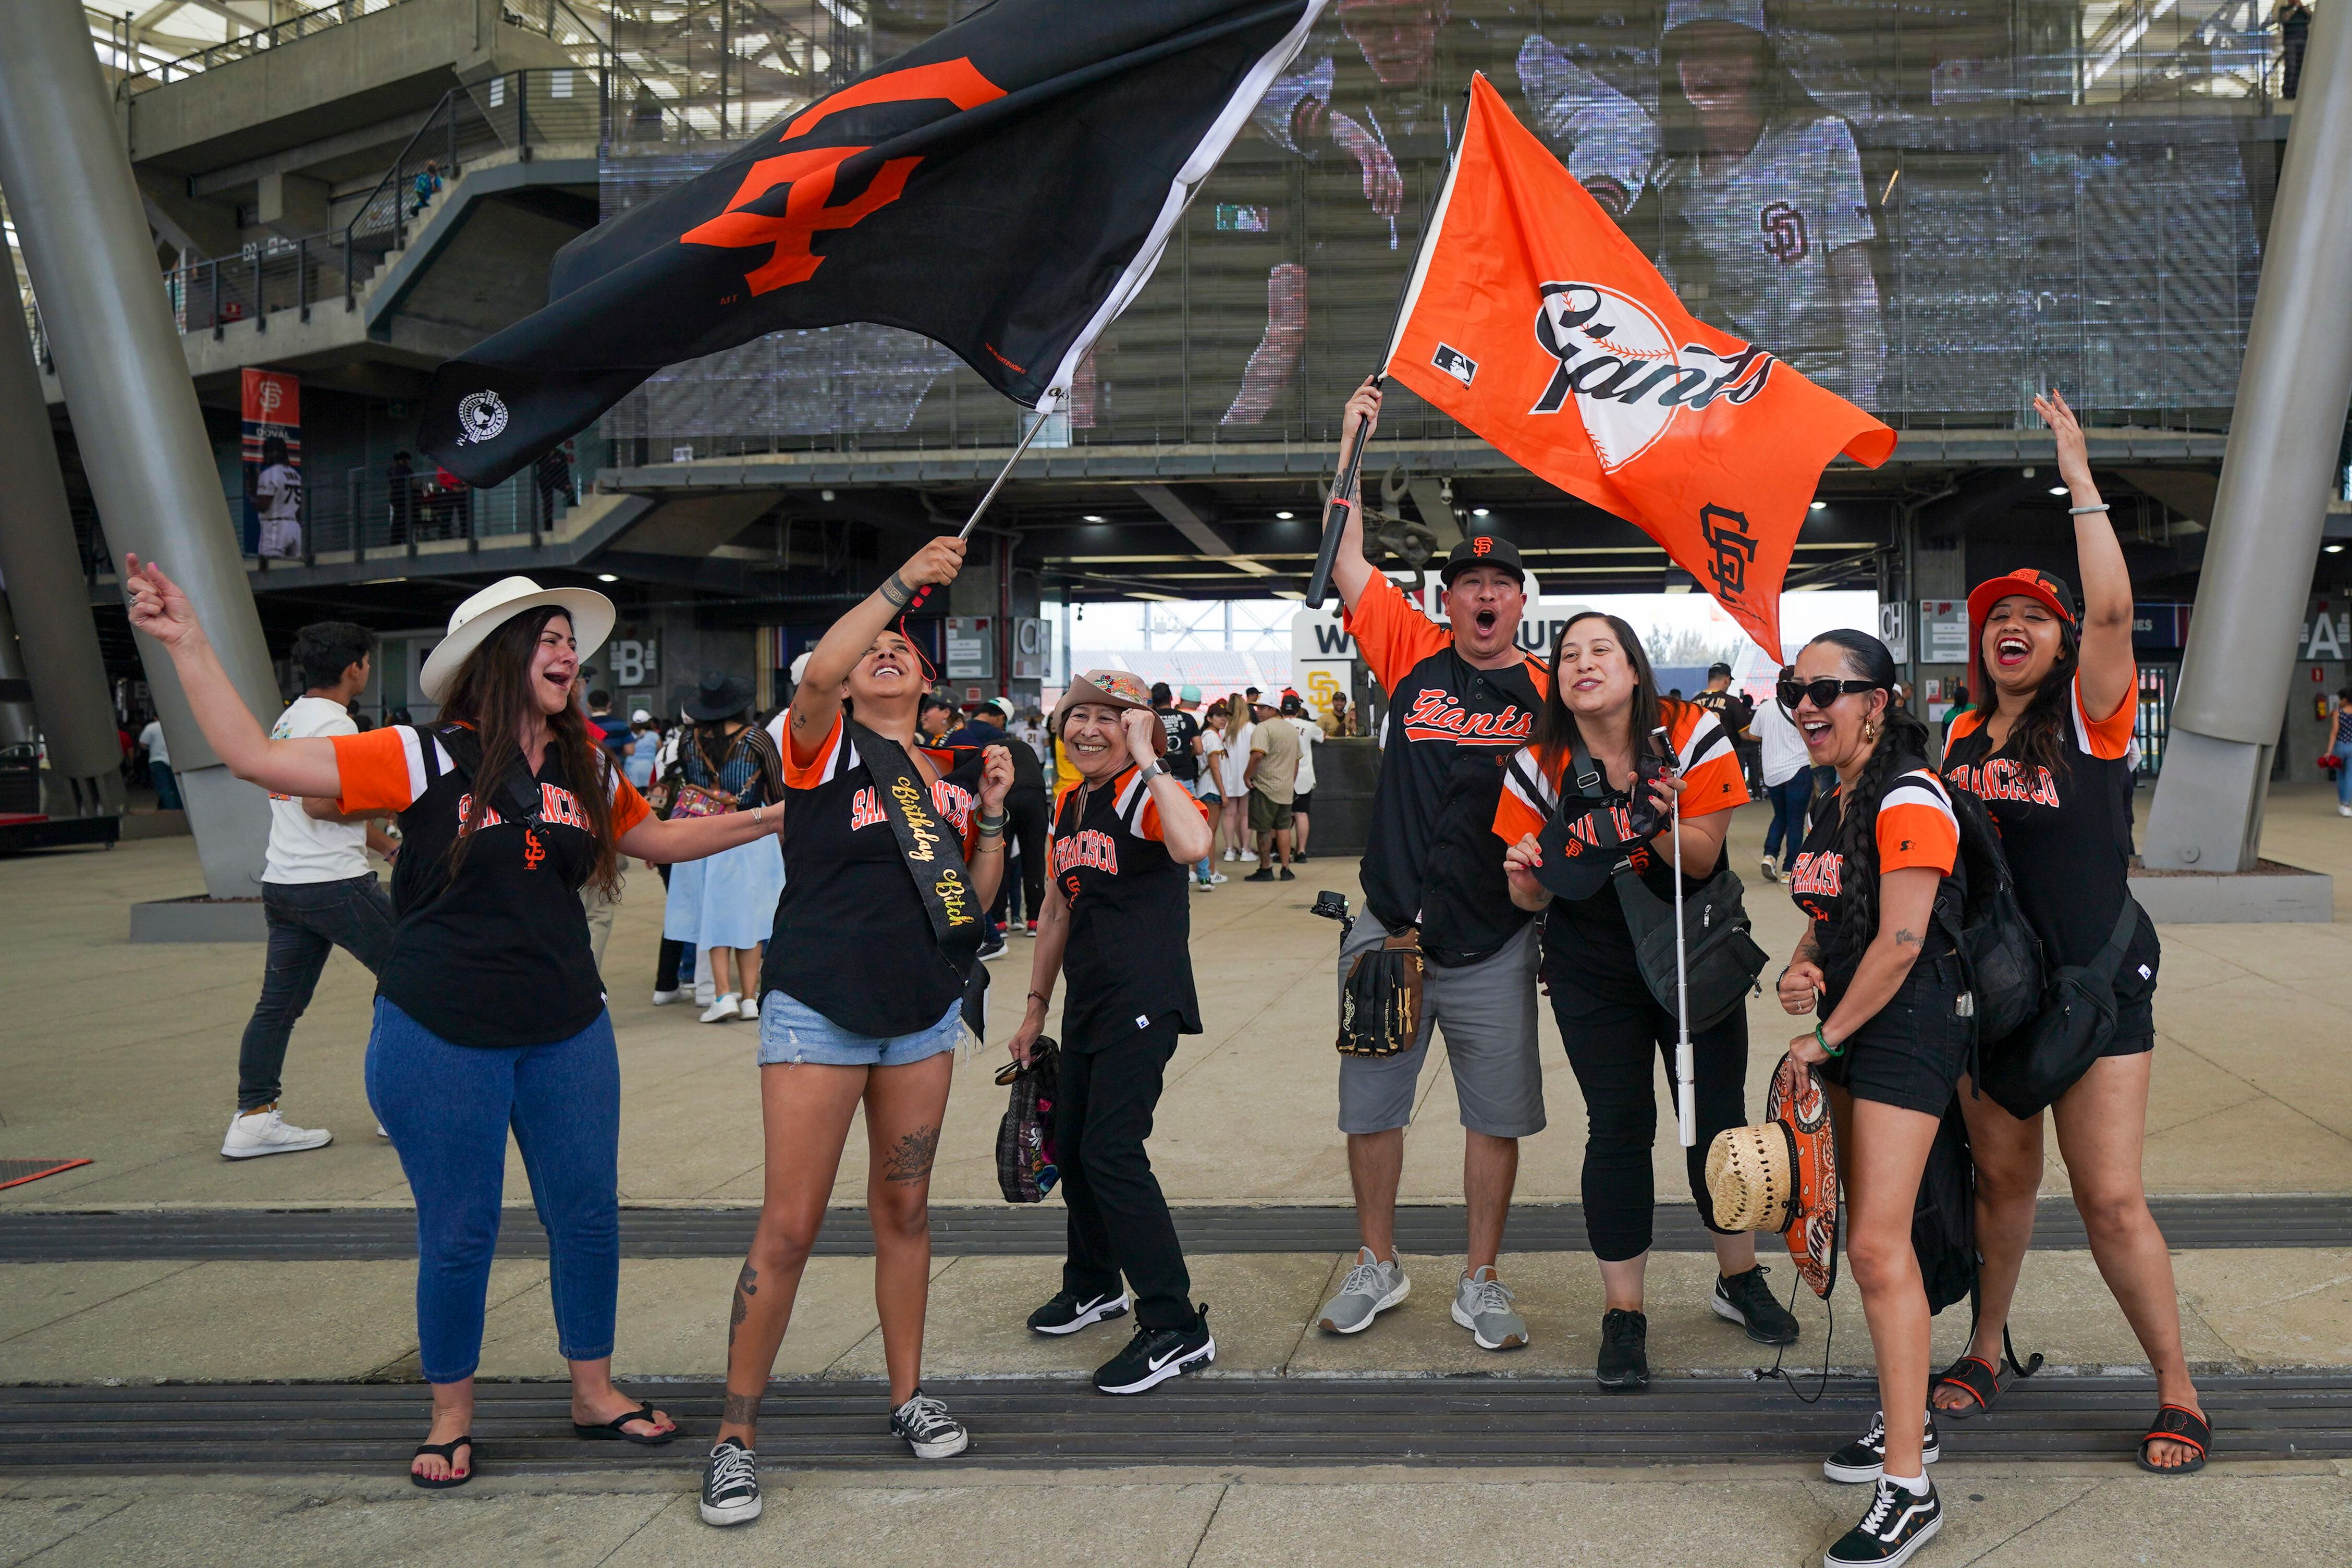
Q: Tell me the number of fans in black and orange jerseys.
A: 7